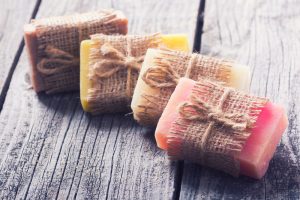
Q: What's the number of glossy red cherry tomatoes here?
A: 0